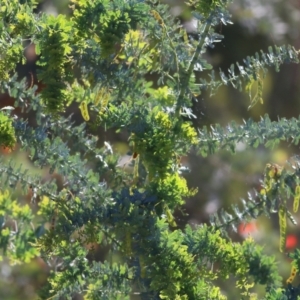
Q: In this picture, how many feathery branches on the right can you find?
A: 3